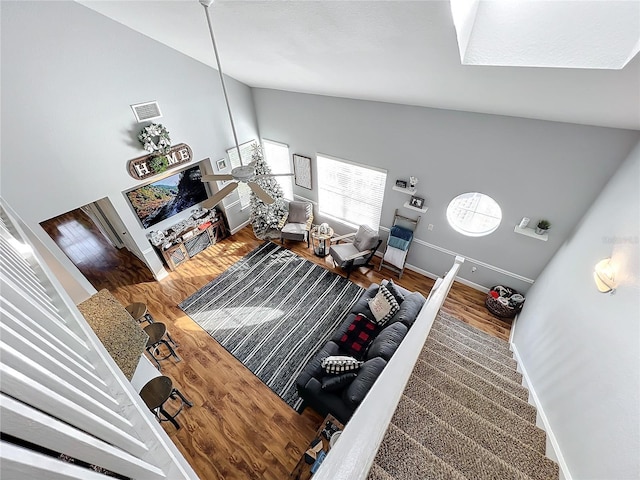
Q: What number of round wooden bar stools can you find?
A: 3